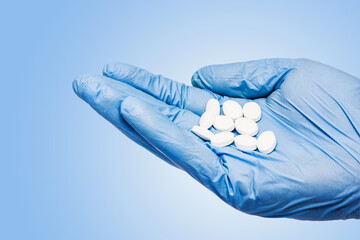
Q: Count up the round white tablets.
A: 10